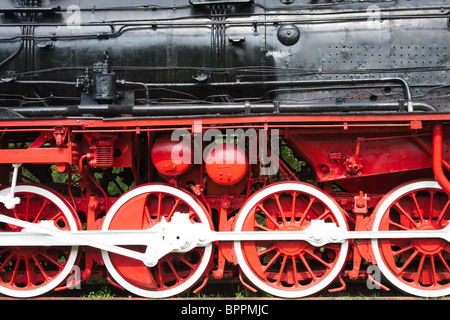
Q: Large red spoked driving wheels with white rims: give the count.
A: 4